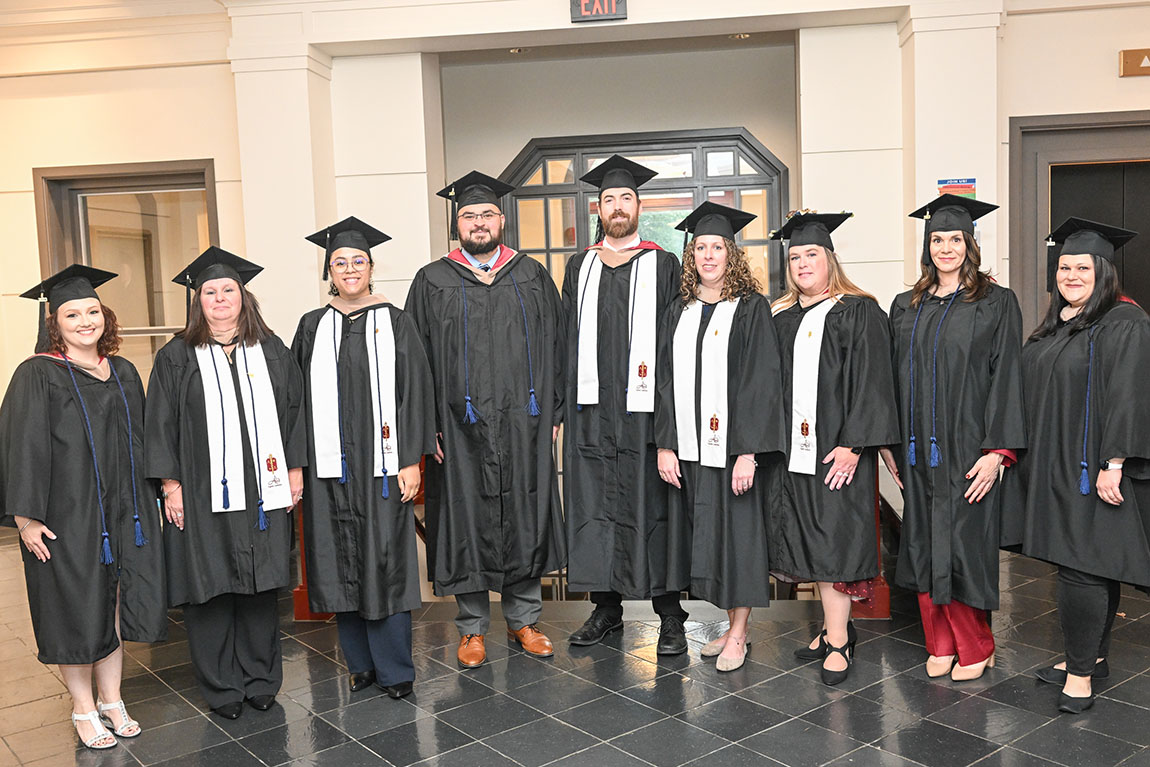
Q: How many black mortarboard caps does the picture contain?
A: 9